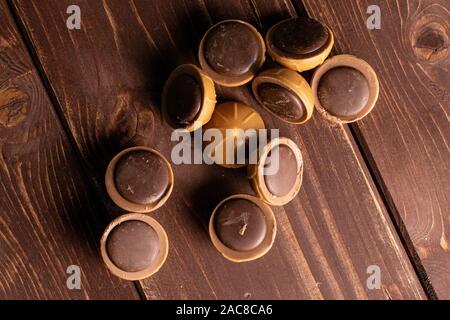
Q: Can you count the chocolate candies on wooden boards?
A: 10